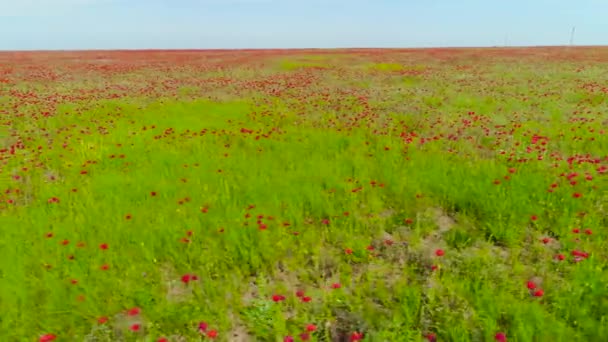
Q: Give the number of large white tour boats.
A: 0